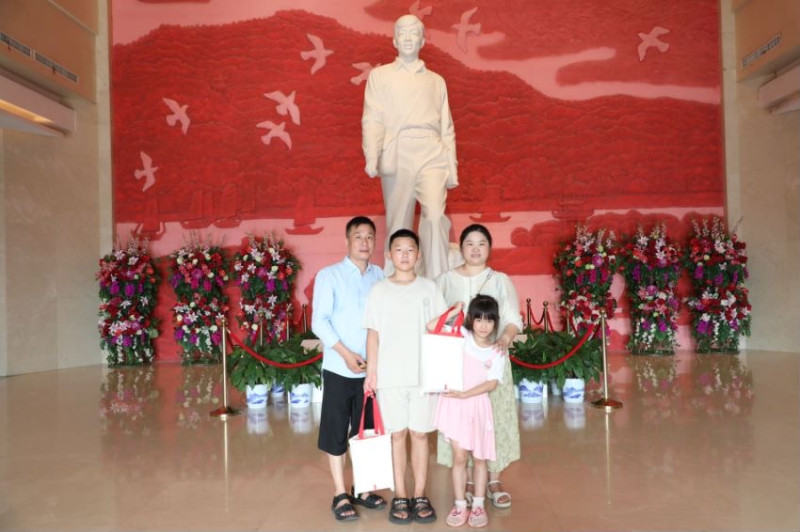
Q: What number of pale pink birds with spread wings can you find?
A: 9